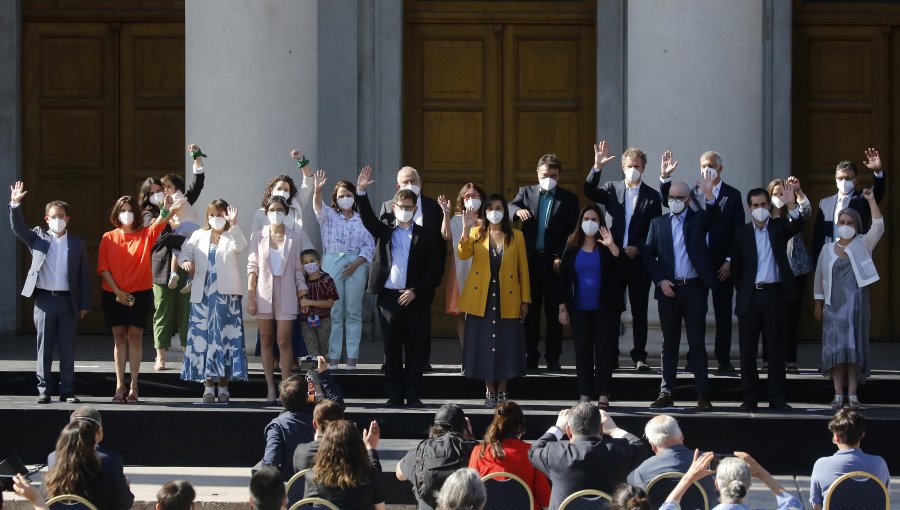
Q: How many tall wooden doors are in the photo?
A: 3